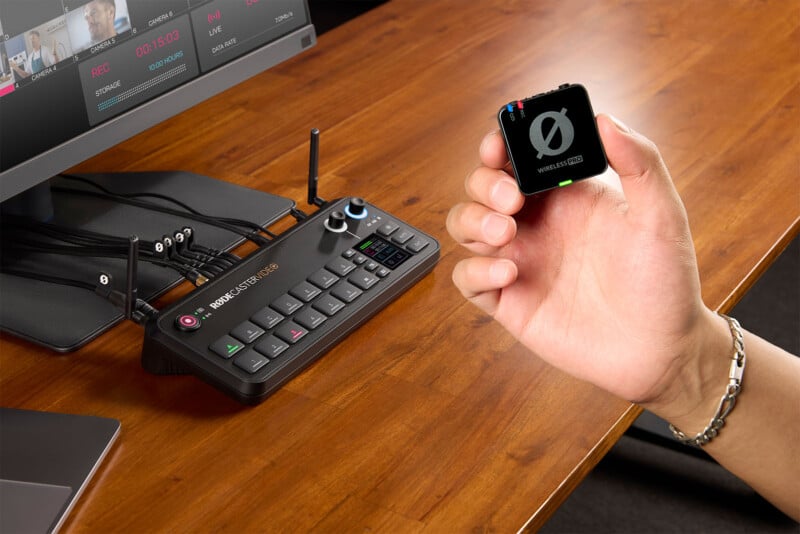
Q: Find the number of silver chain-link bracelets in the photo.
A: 1